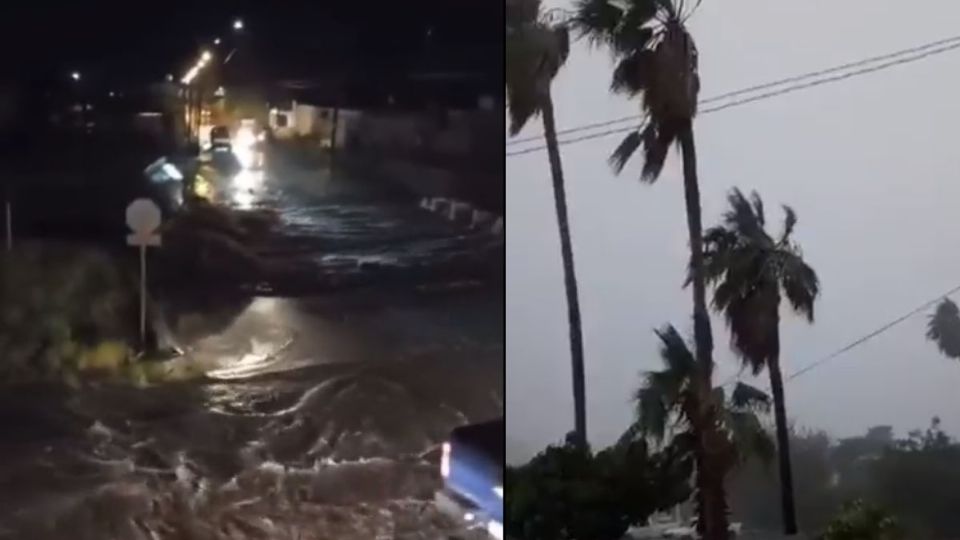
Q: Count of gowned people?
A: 0